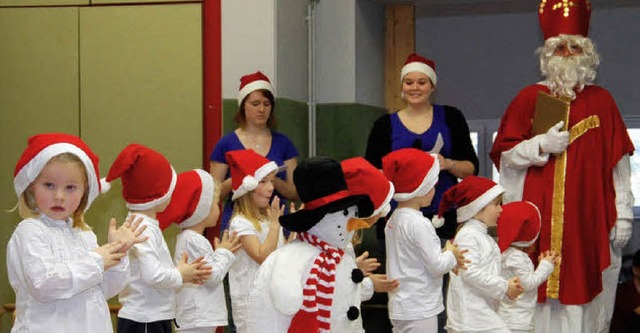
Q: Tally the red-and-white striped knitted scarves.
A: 1